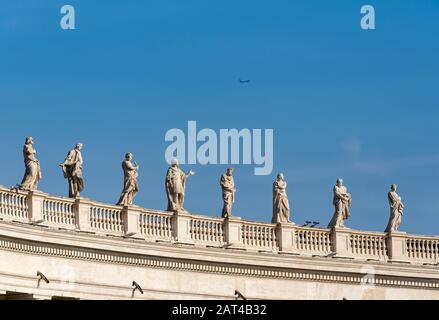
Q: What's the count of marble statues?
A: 8